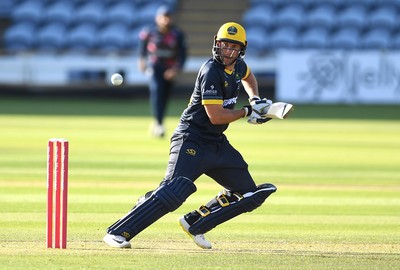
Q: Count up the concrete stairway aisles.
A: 1